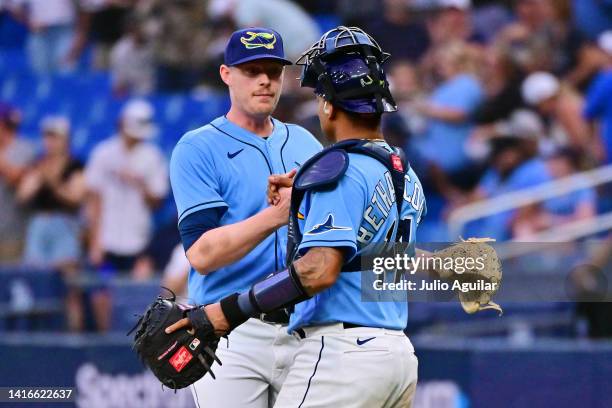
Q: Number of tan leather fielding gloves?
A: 1